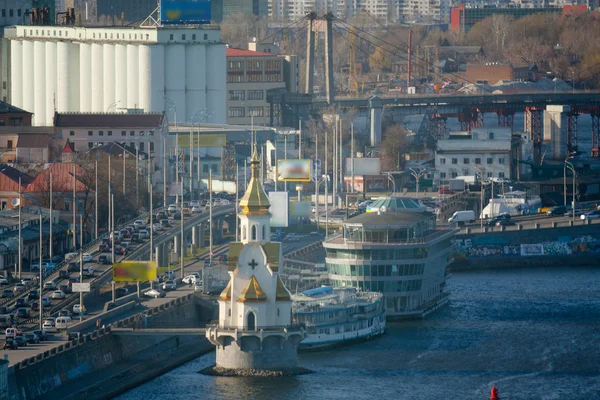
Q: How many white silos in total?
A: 14